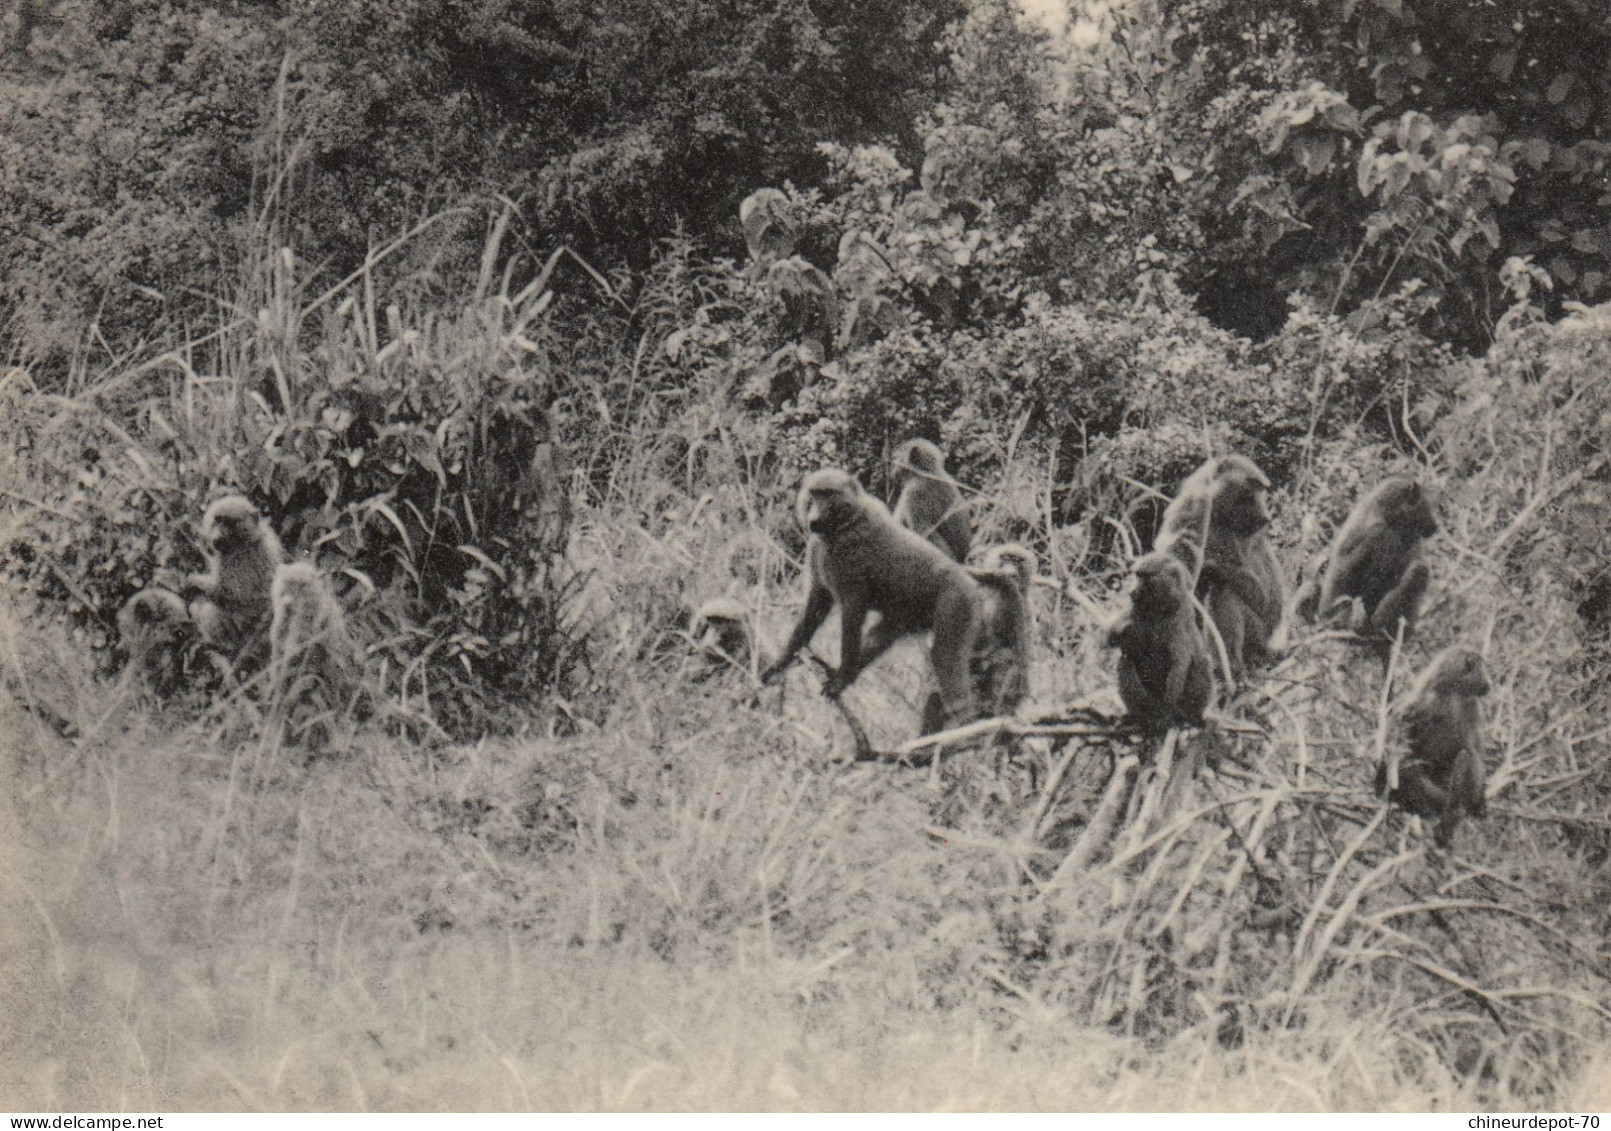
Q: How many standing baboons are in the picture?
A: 1